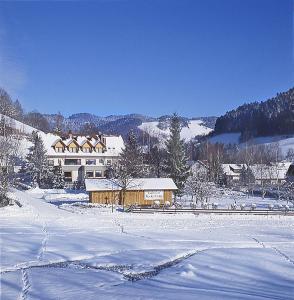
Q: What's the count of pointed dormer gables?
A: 4